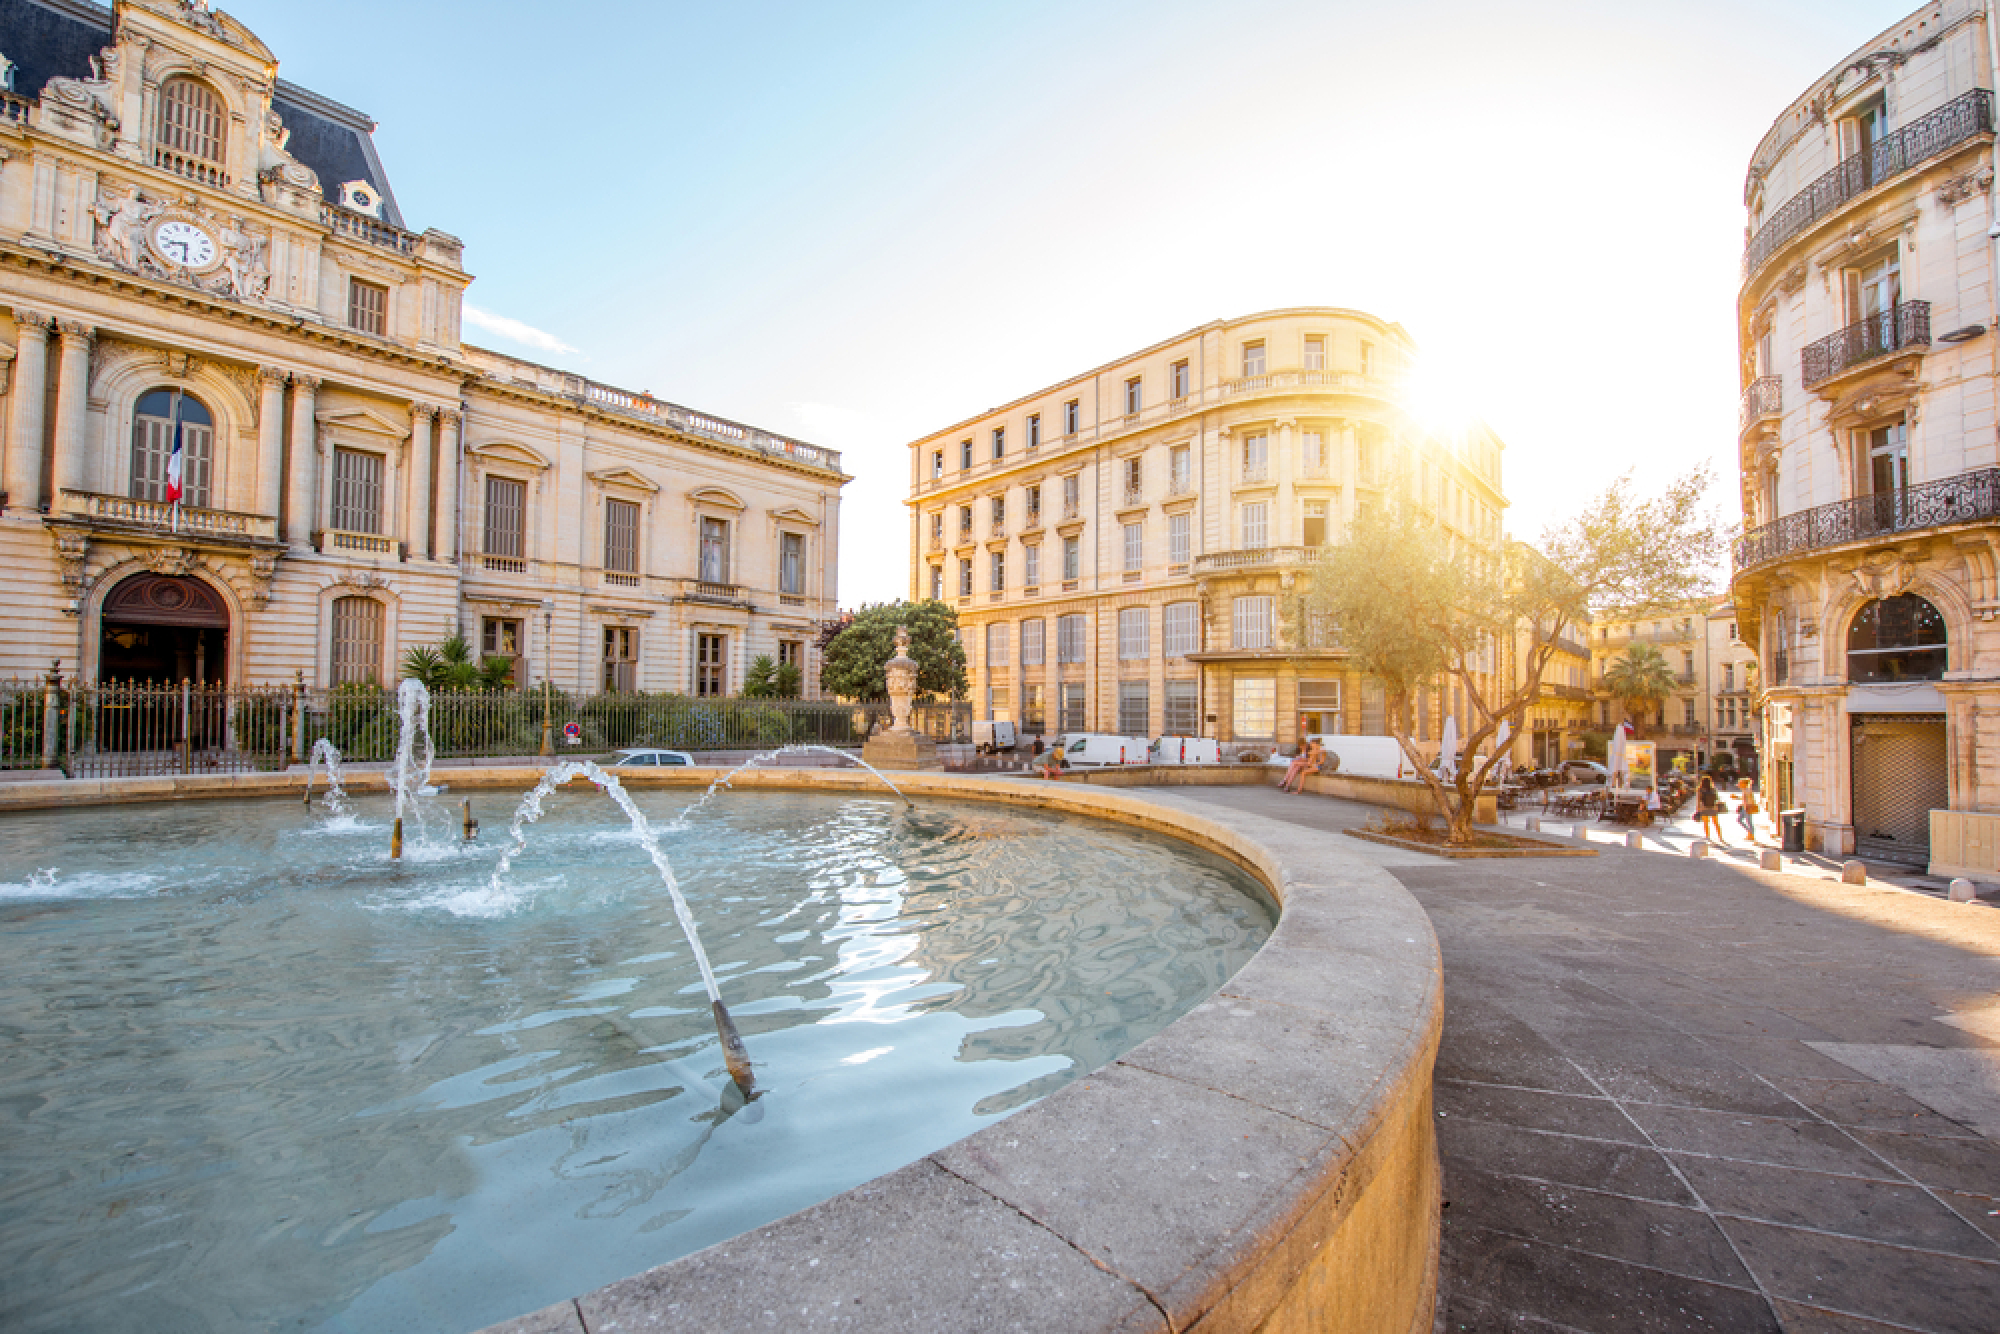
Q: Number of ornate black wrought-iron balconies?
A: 4